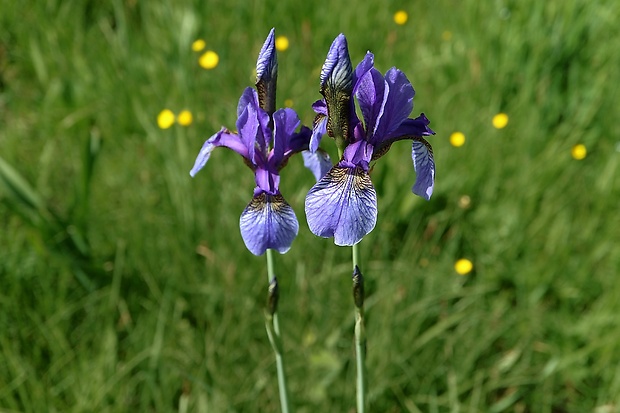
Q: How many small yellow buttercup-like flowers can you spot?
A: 10